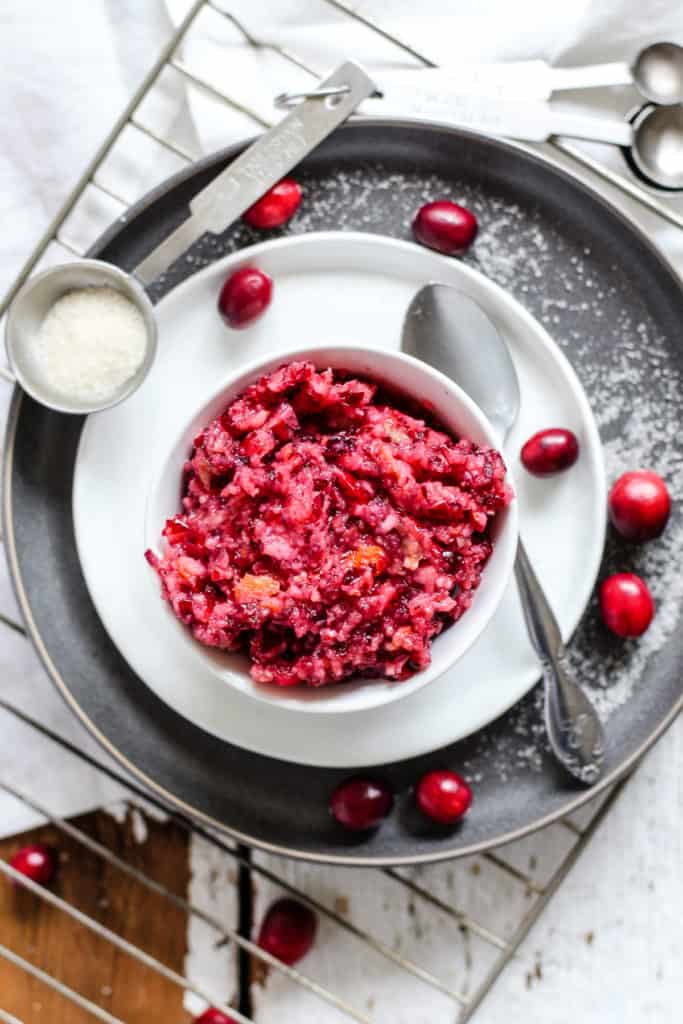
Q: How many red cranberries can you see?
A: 11